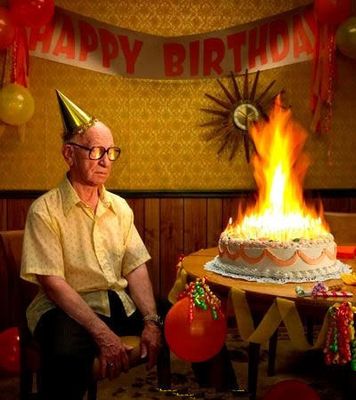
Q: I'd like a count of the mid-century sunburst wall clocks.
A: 1